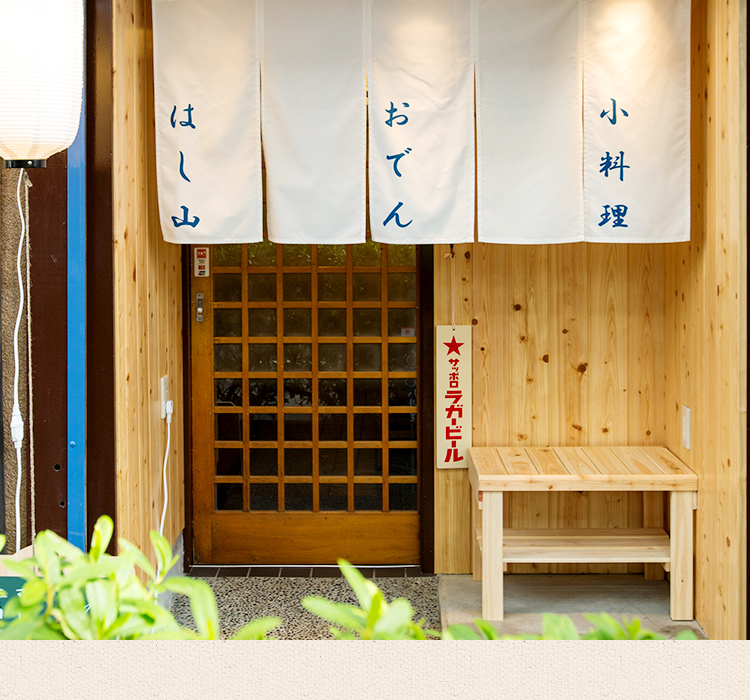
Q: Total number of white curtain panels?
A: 5